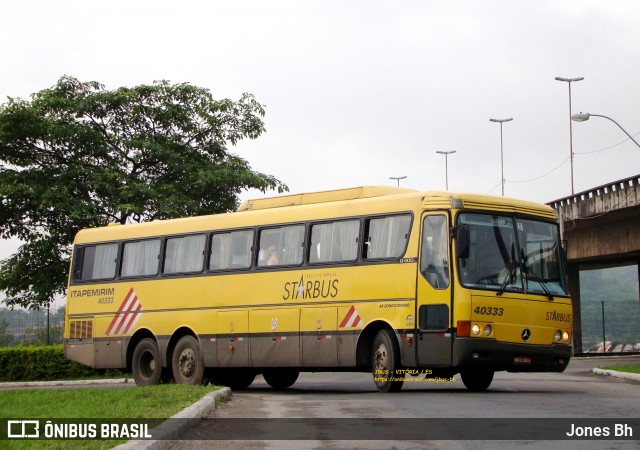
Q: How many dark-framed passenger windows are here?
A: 7